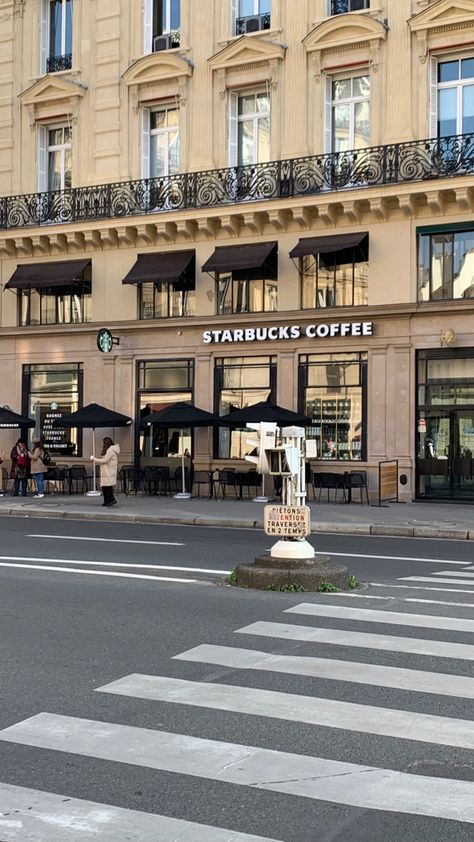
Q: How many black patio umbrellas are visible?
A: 4